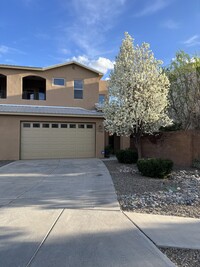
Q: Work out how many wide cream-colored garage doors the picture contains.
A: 1